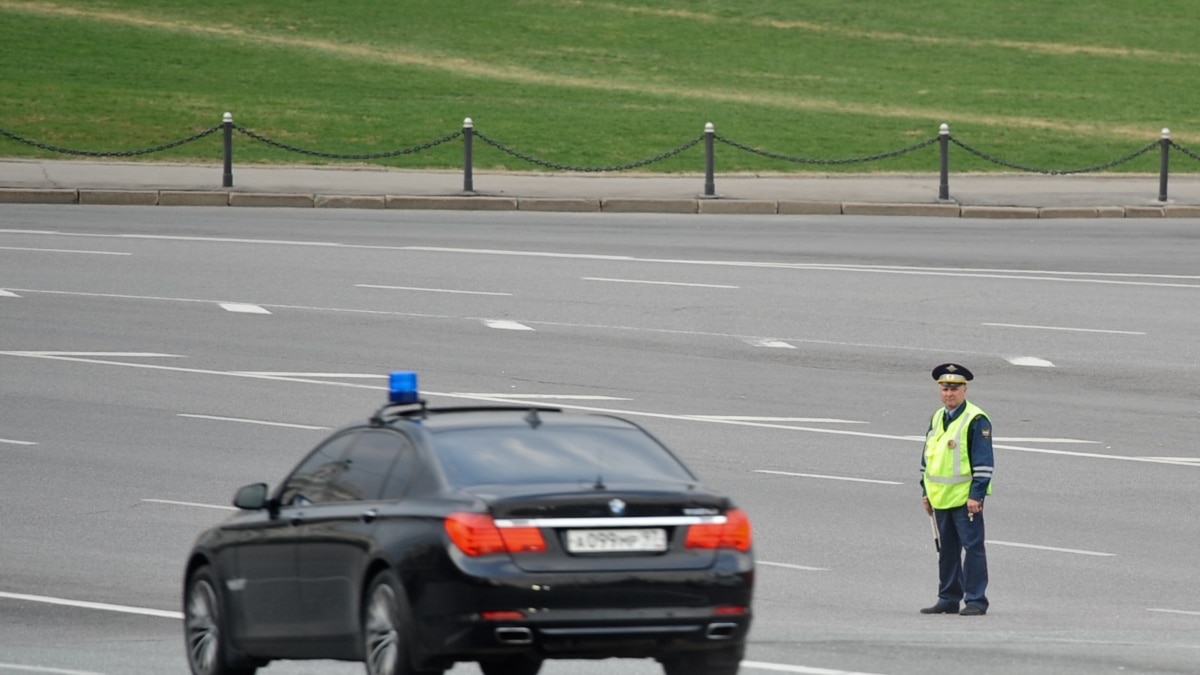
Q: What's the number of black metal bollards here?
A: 5